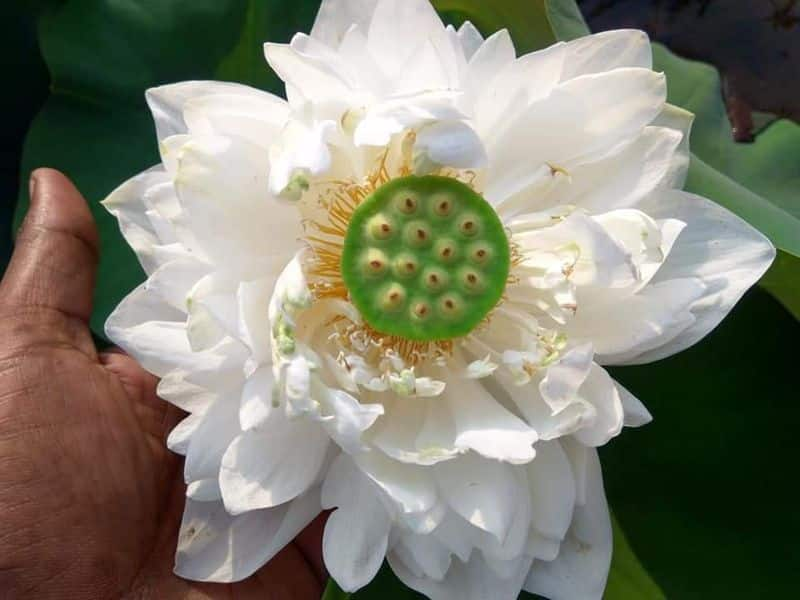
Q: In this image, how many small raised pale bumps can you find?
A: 14